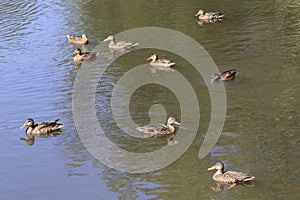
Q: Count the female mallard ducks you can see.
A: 9